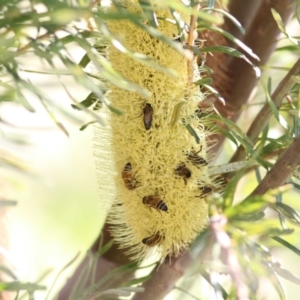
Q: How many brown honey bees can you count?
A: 7